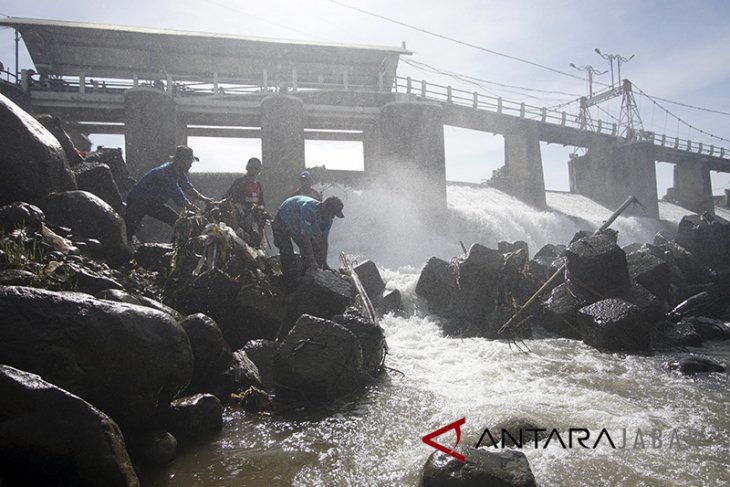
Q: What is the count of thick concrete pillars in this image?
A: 6